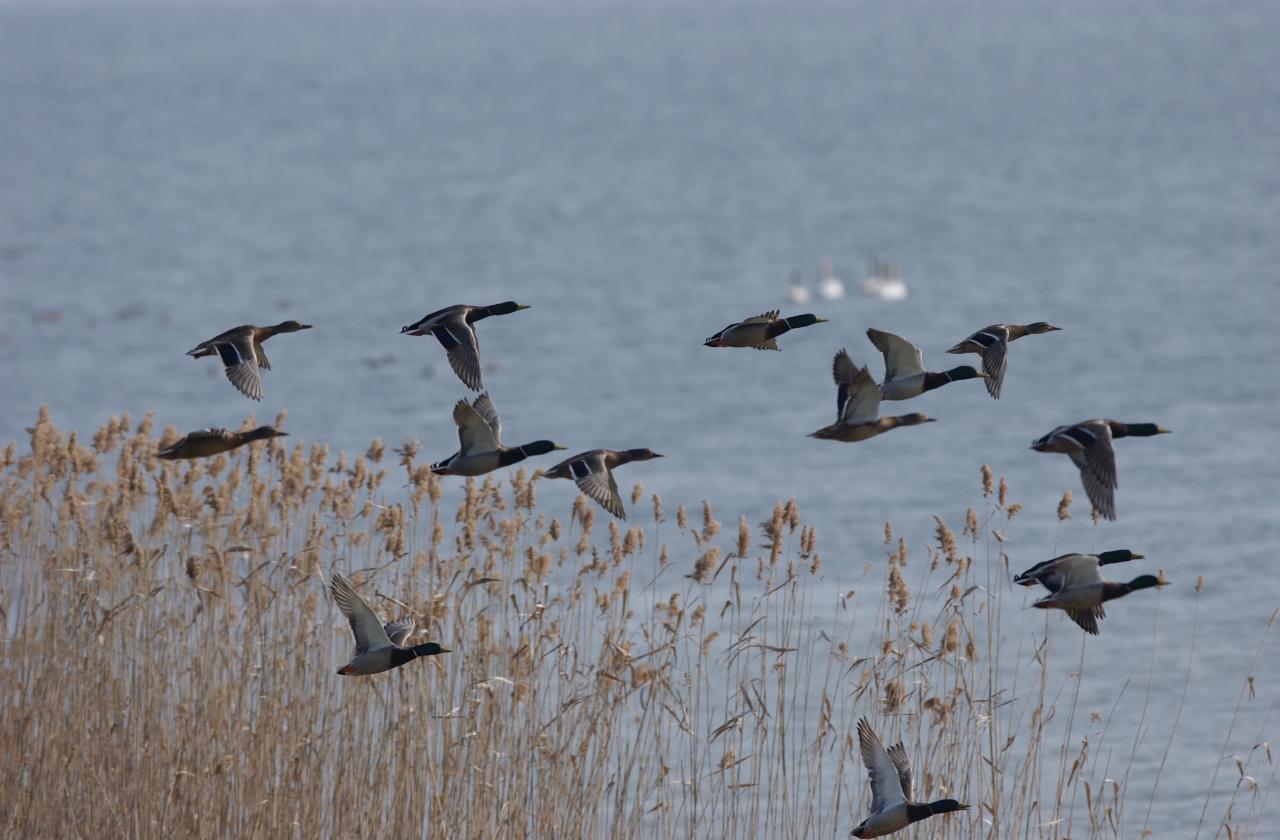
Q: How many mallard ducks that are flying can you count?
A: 14